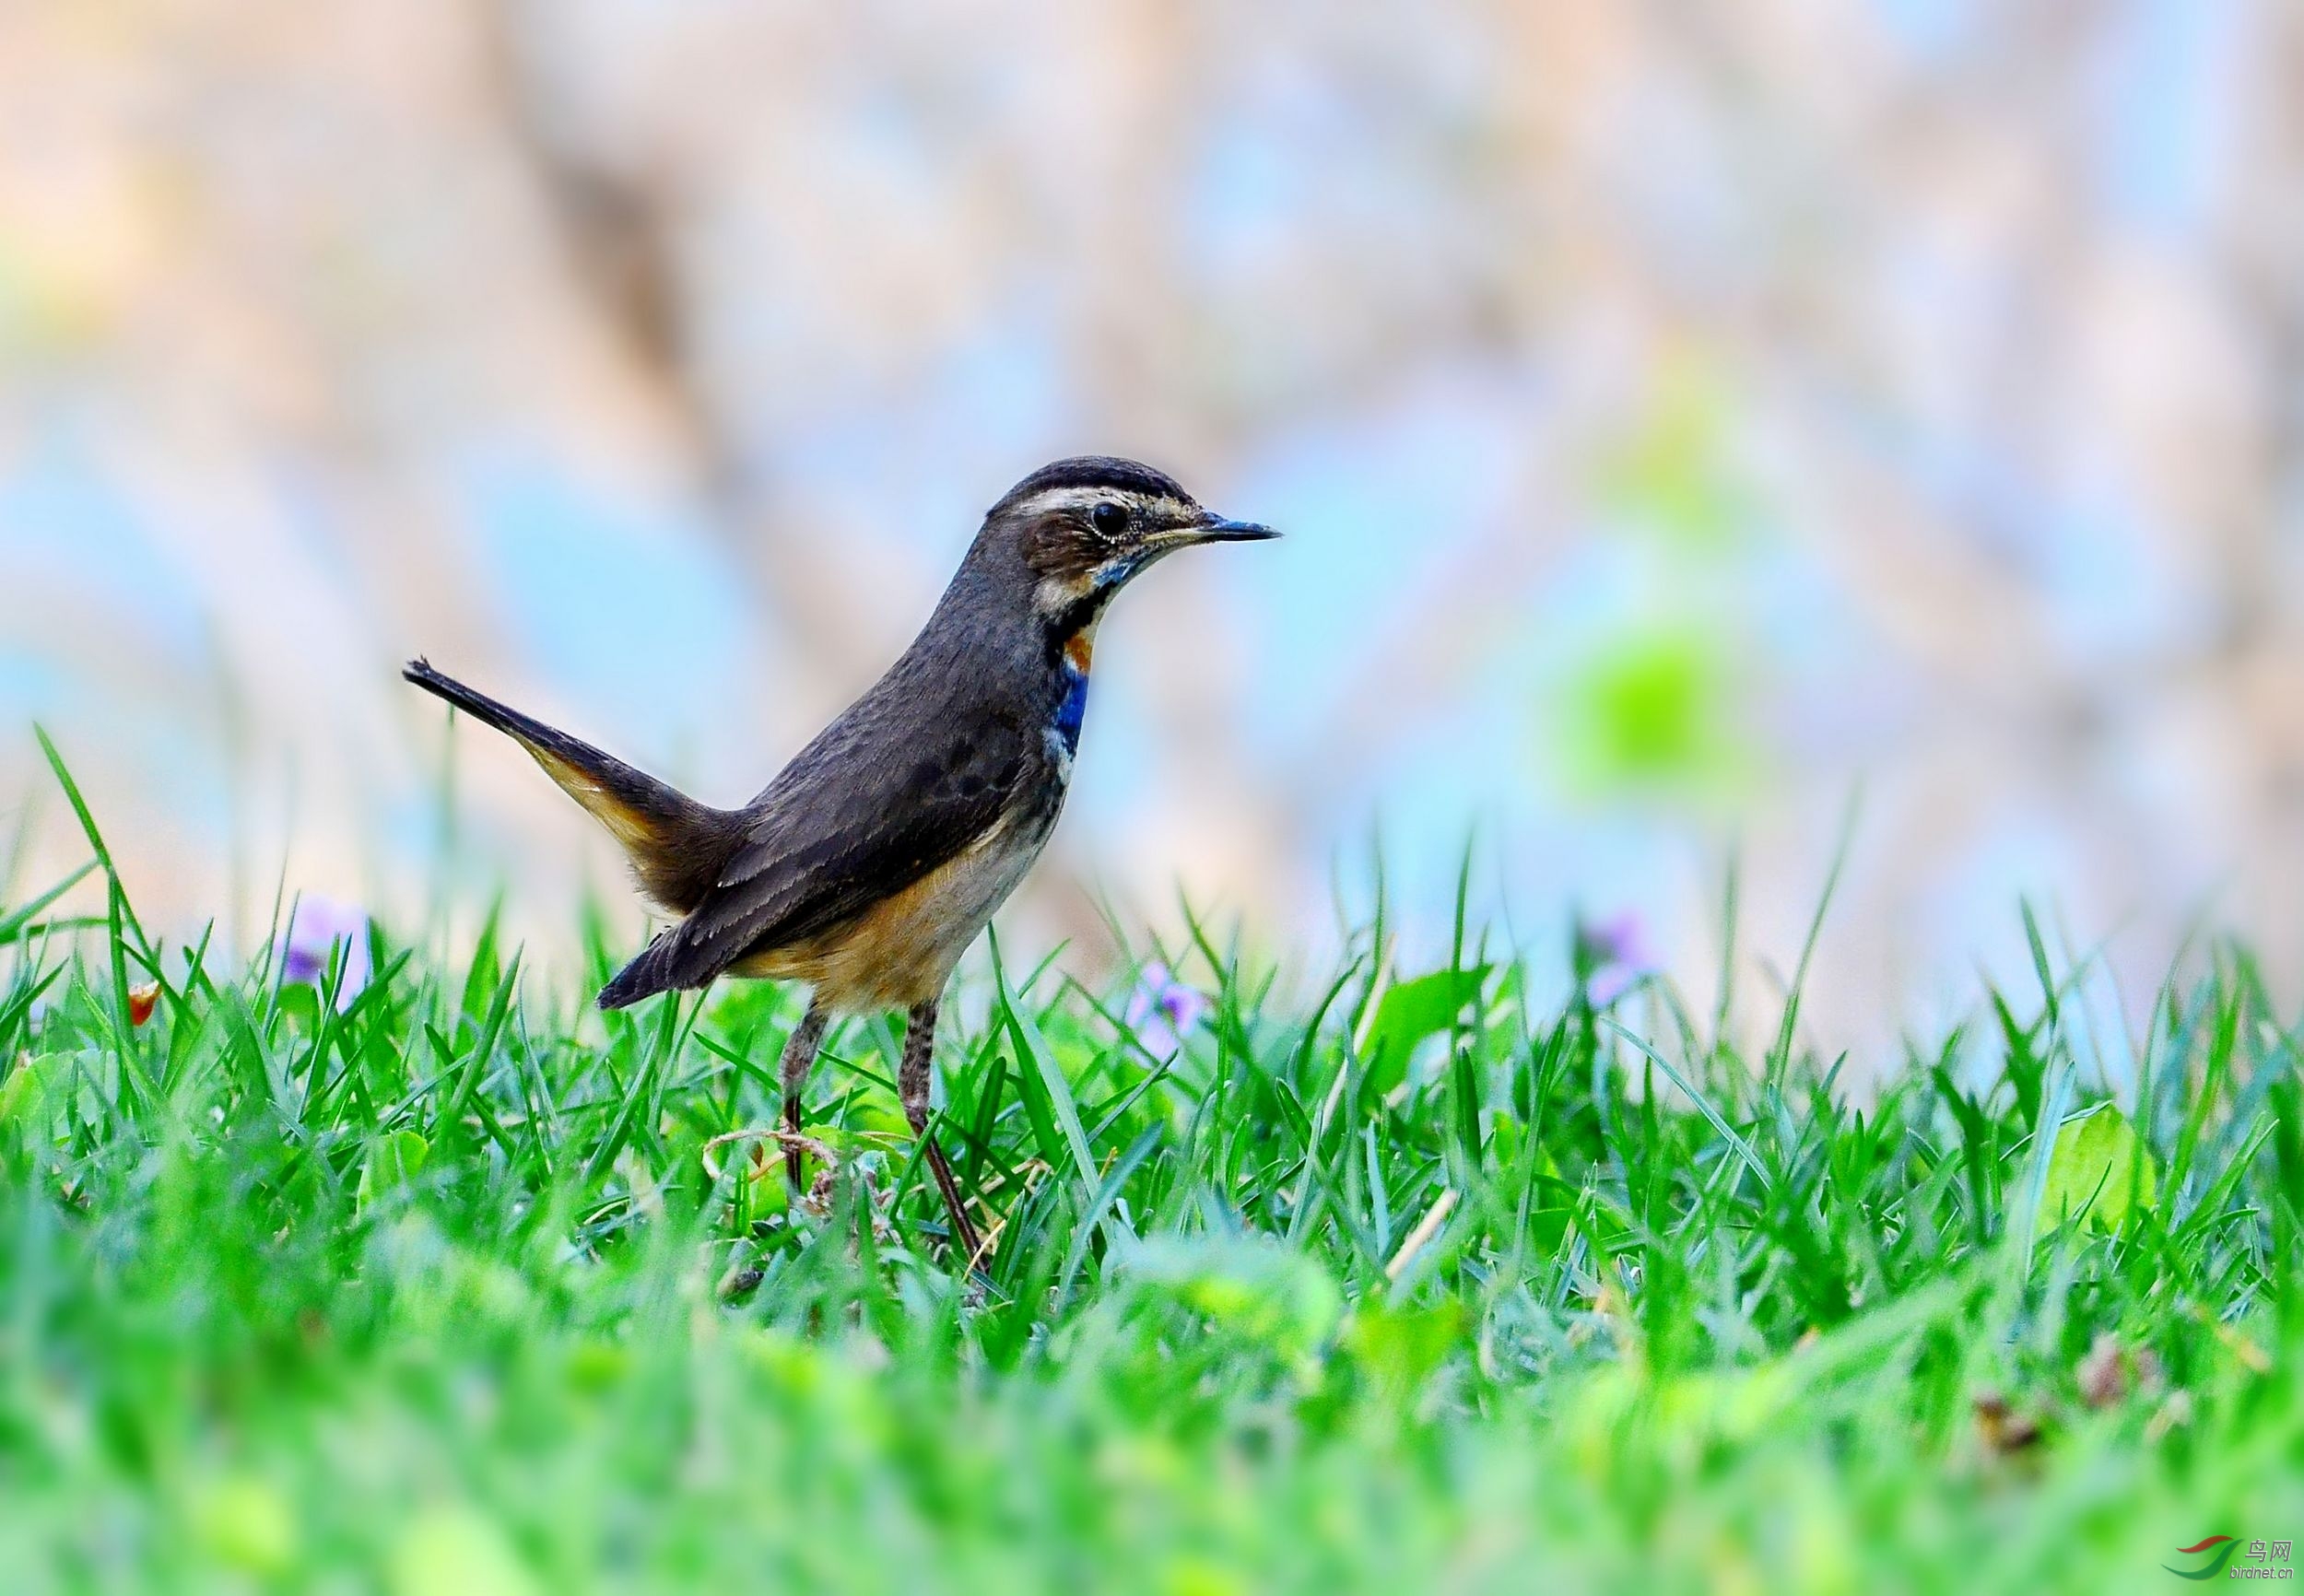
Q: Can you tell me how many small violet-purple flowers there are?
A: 3